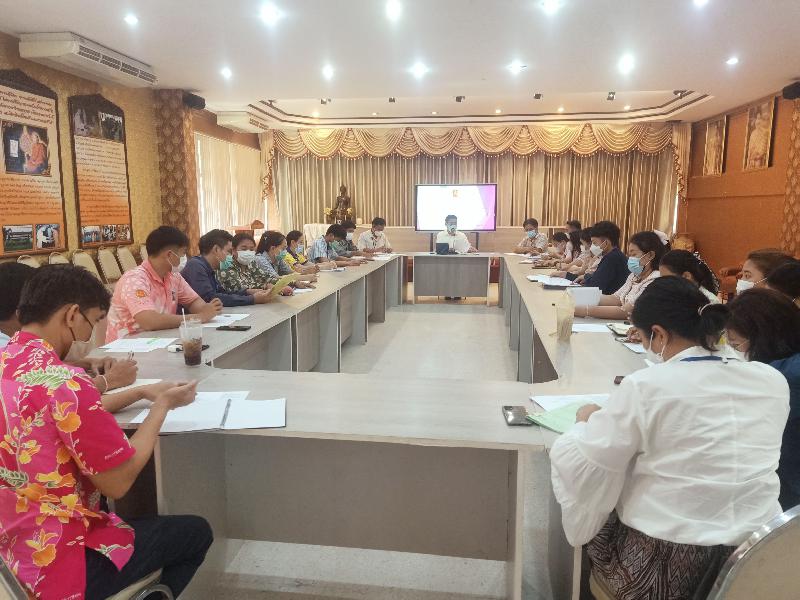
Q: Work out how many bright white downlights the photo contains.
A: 11